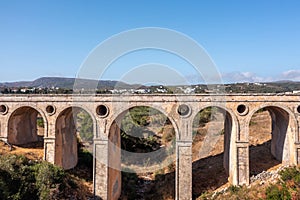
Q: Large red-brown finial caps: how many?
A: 0